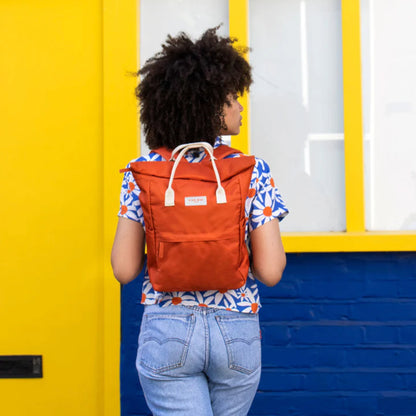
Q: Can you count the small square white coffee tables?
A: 0